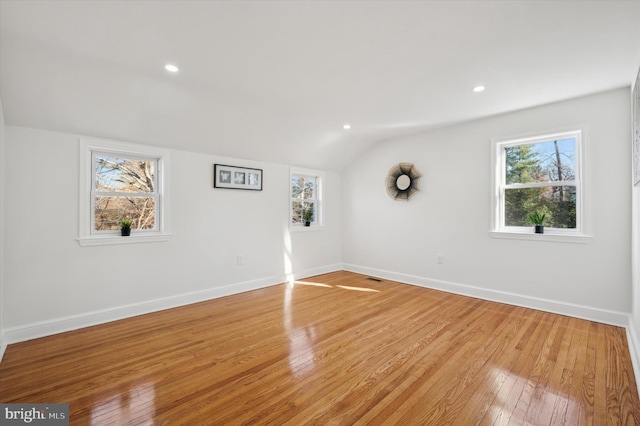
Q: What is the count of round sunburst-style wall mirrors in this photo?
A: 1